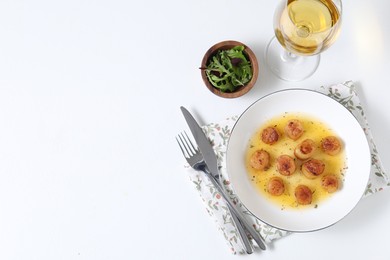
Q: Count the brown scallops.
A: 10